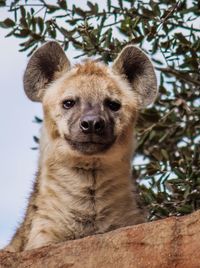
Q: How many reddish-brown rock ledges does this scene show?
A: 1